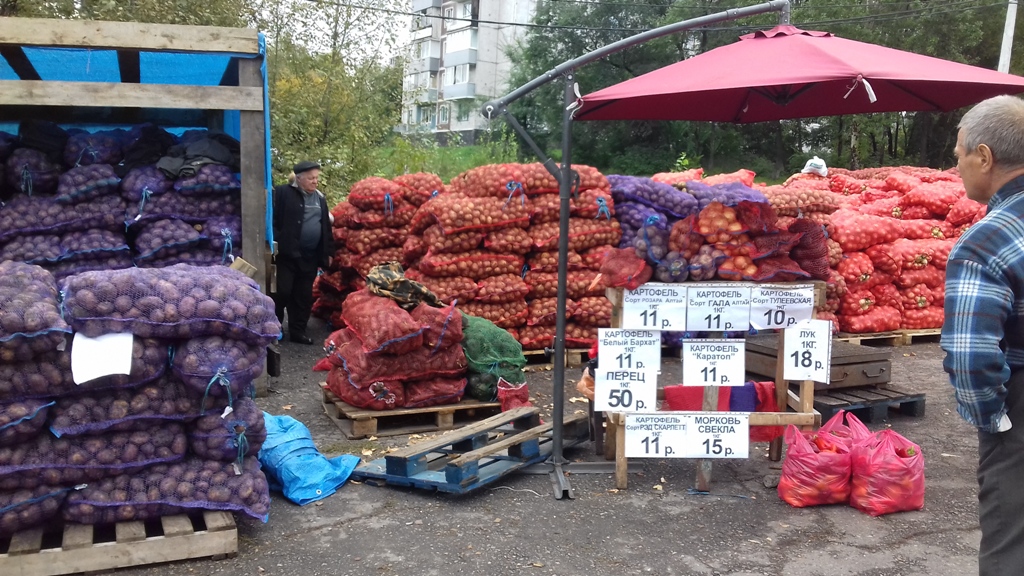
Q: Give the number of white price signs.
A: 9